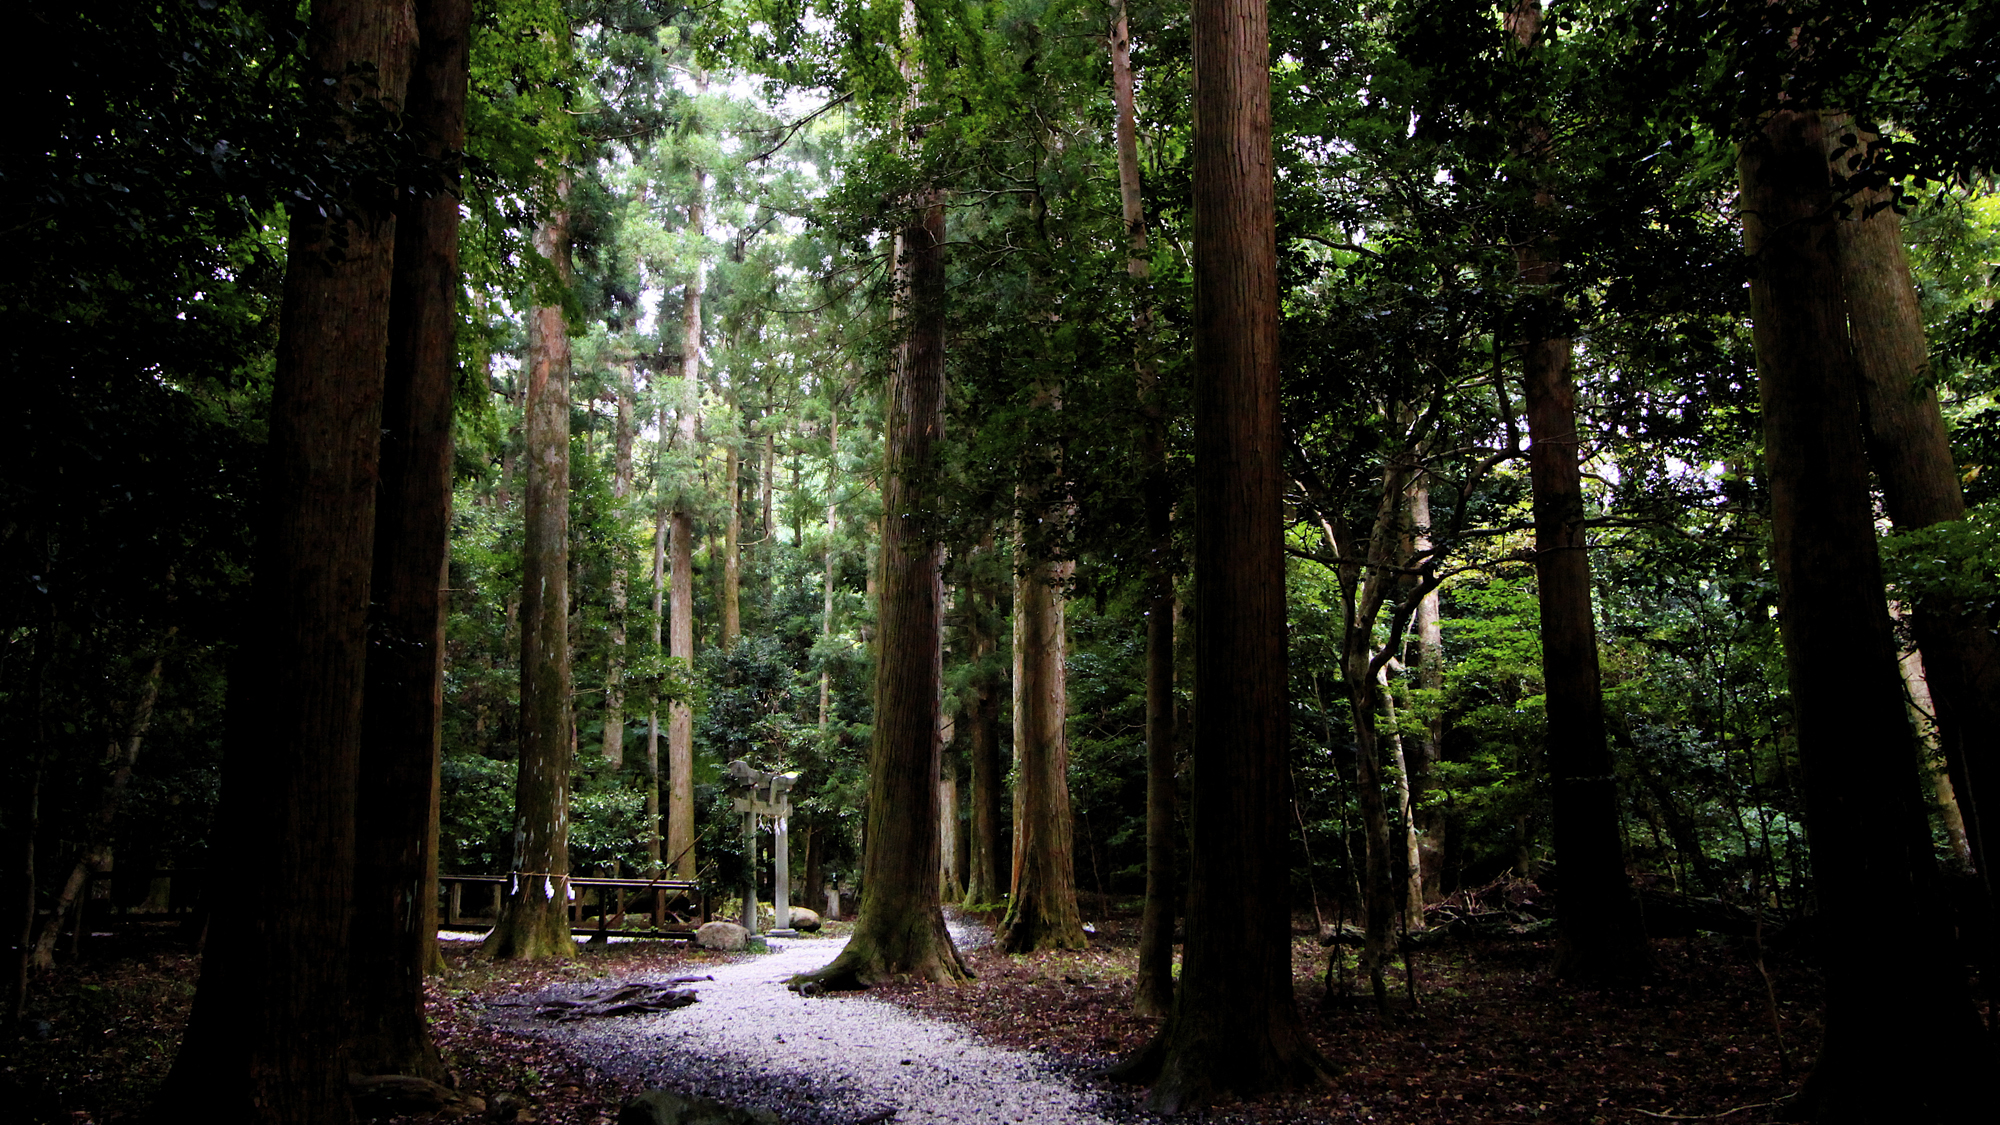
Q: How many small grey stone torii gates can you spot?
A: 1